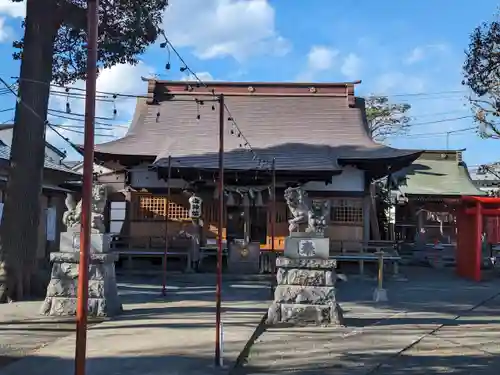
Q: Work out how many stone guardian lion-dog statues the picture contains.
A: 2